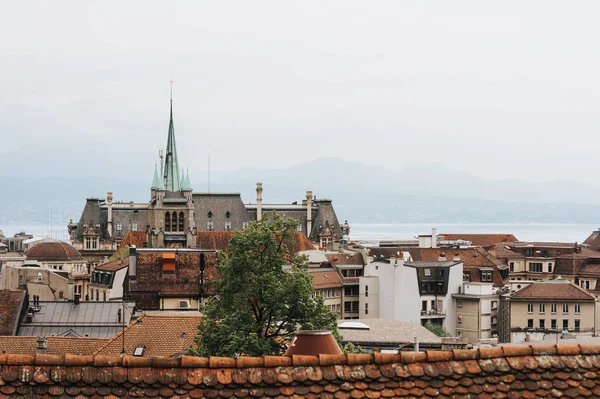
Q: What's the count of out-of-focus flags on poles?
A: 0